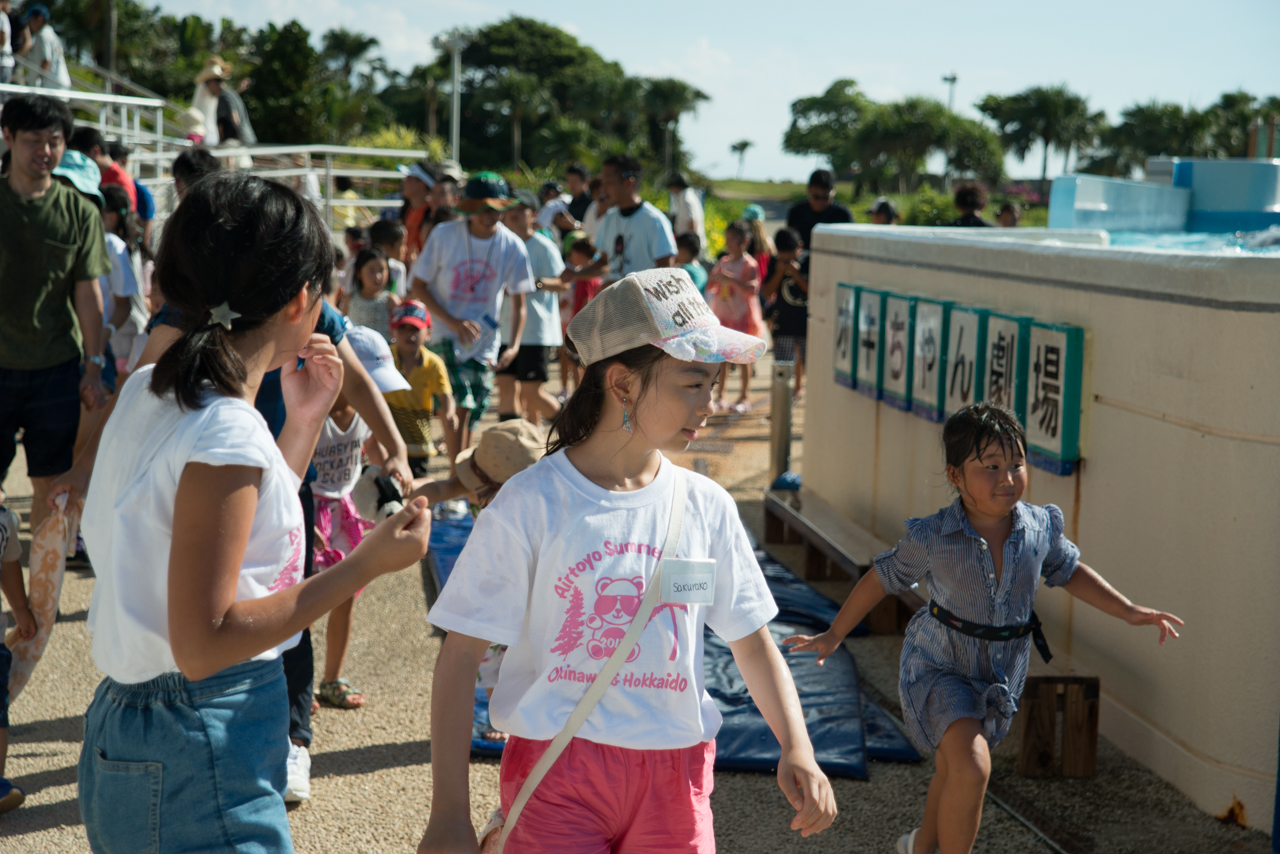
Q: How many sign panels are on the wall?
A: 7